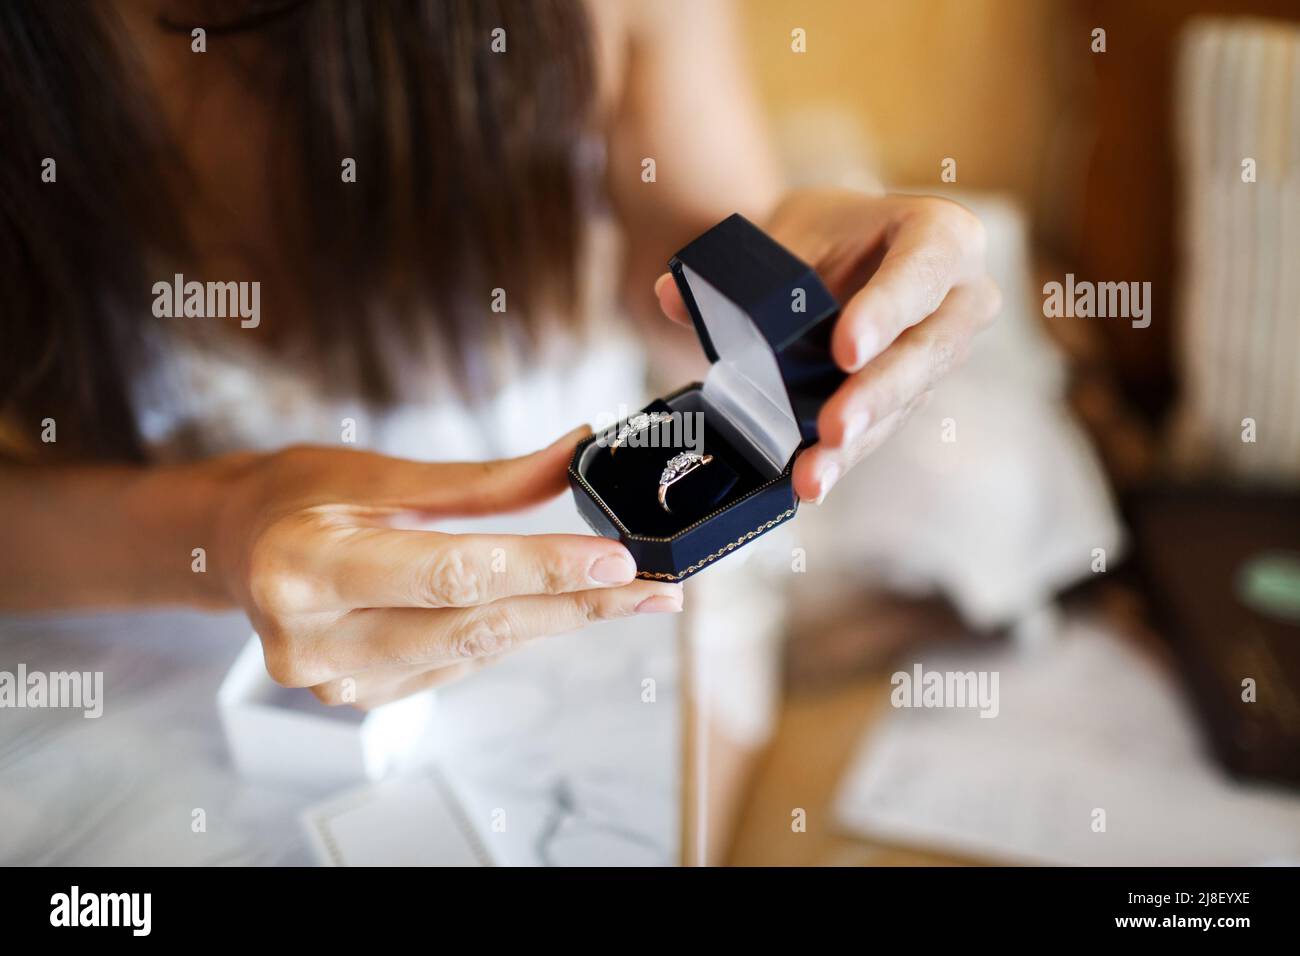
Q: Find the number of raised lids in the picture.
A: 1